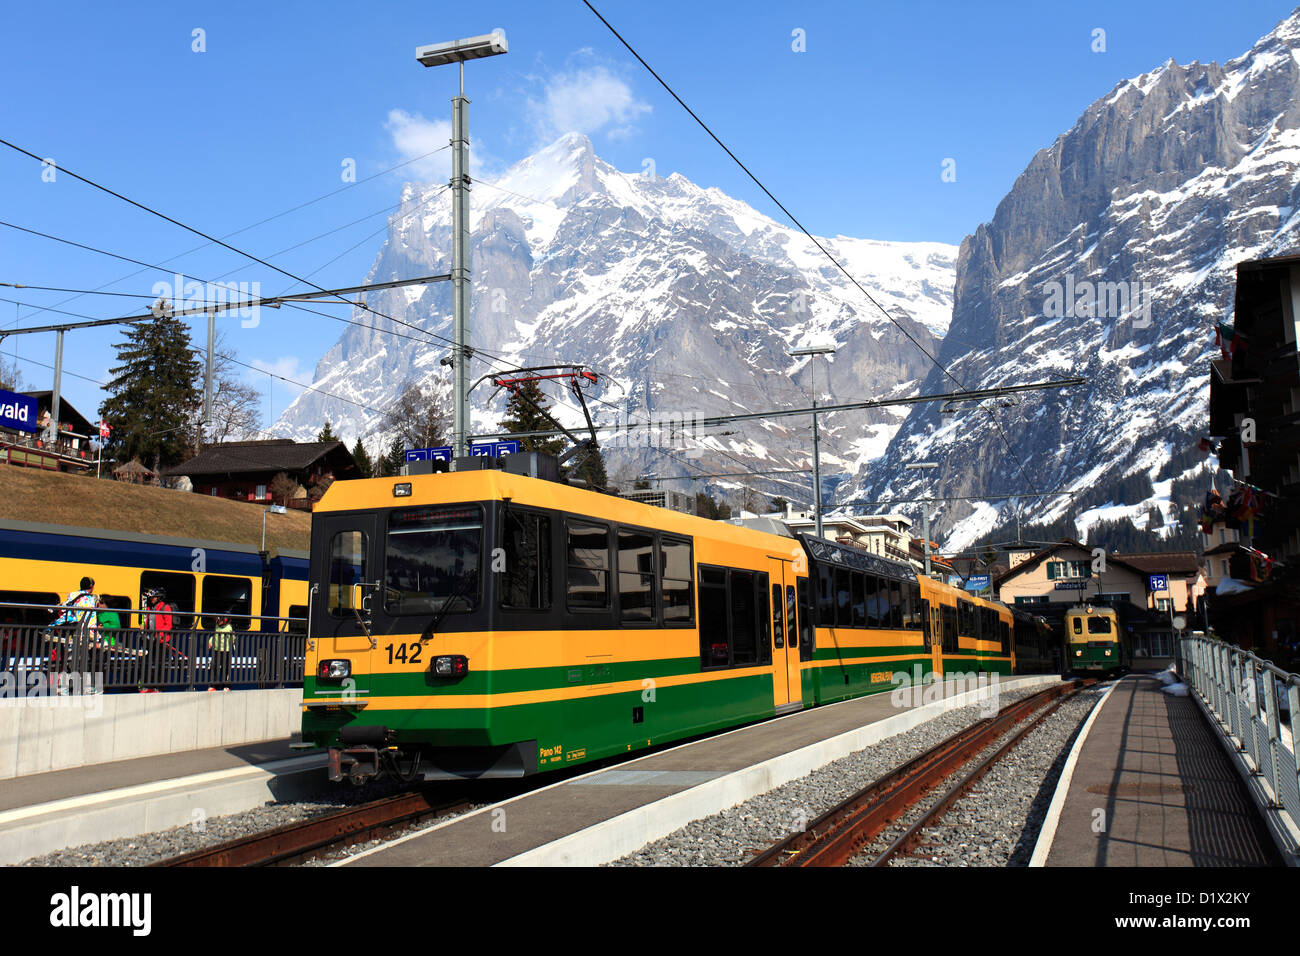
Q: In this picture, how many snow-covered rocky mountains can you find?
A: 2